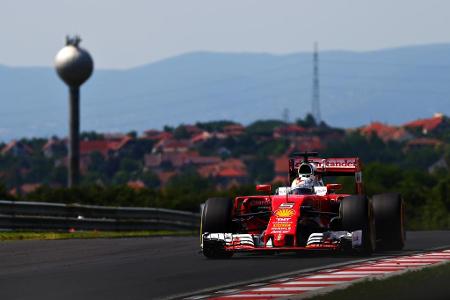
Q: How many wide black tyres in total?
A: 3